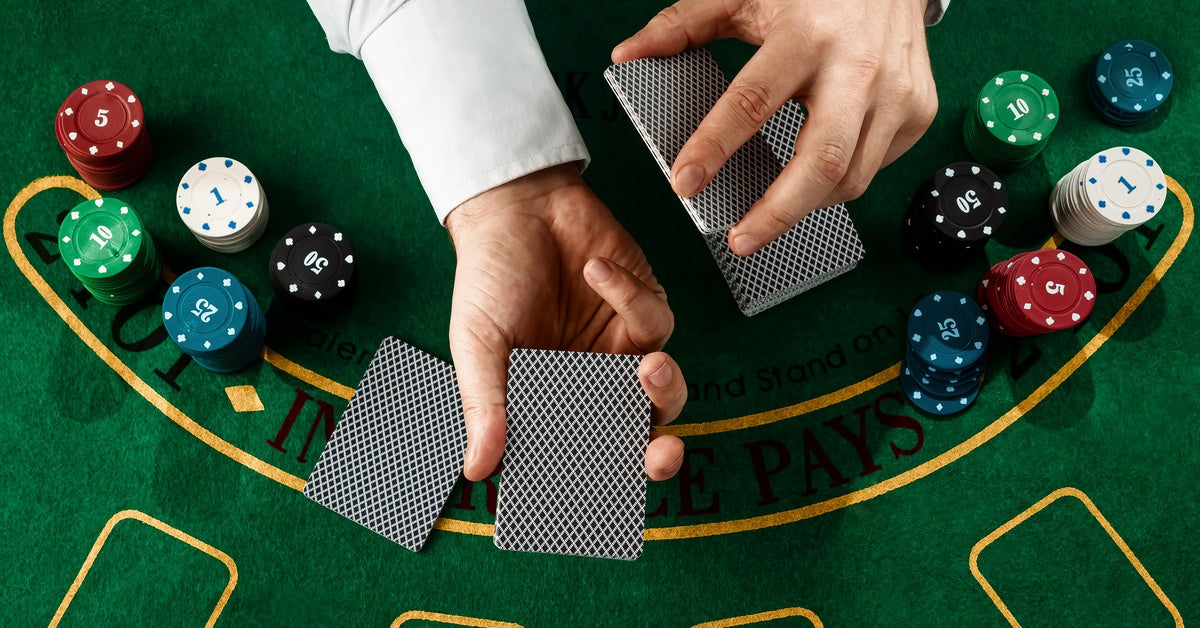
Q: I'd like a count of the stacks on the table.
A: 11